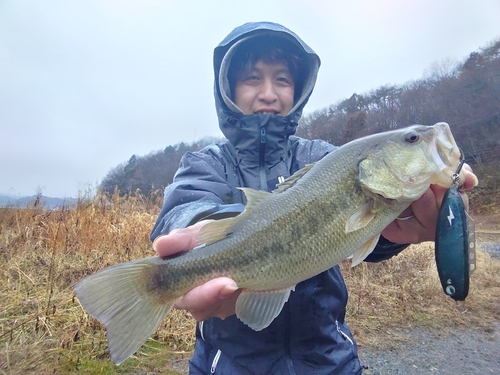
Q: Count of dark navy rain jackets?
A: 1